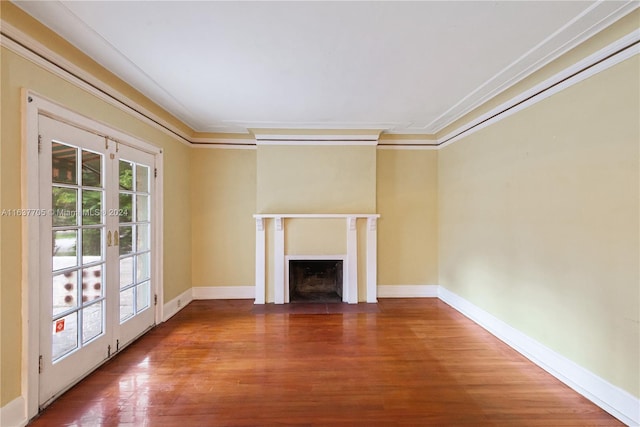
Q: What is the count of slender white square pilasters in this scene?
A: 4